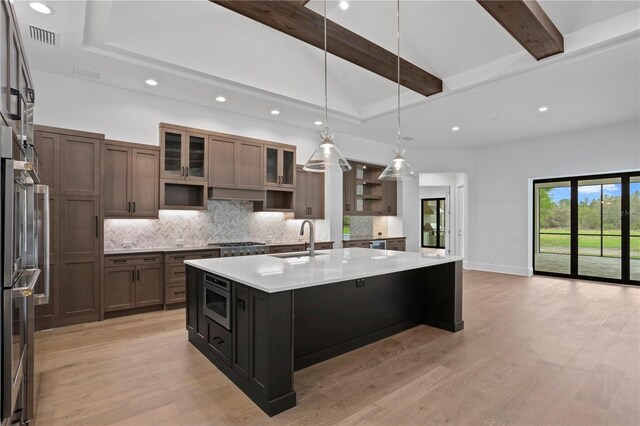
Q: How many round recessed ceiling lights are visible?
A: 8